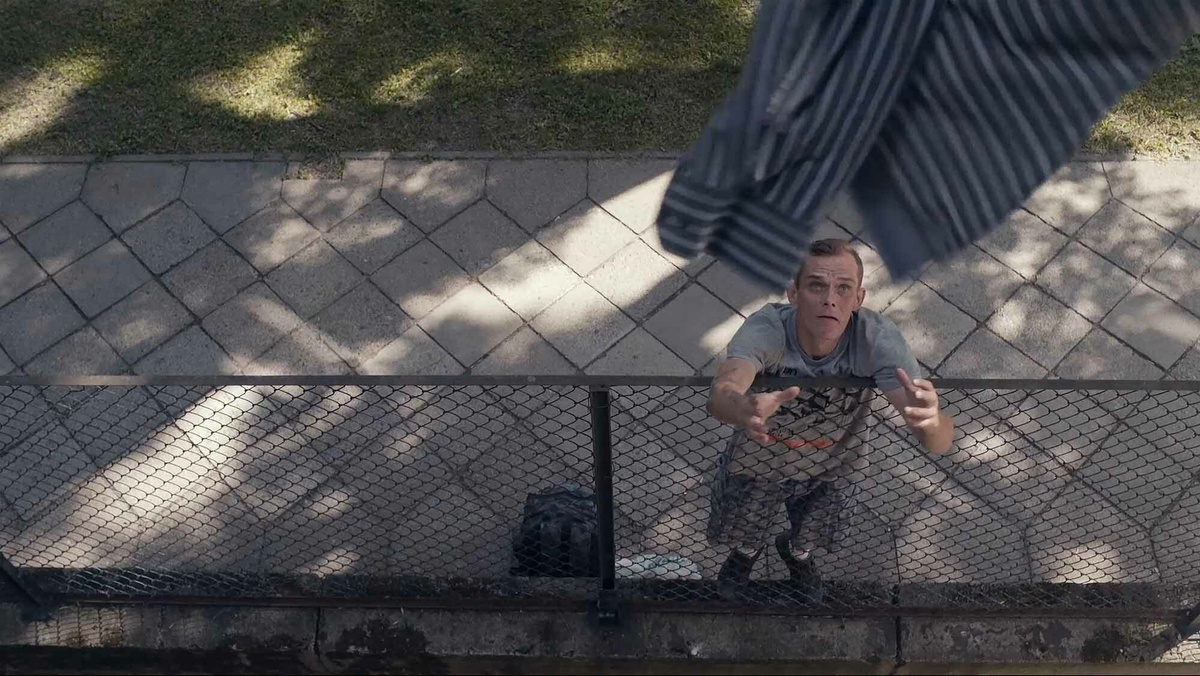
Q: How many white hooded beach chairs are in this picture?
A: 0